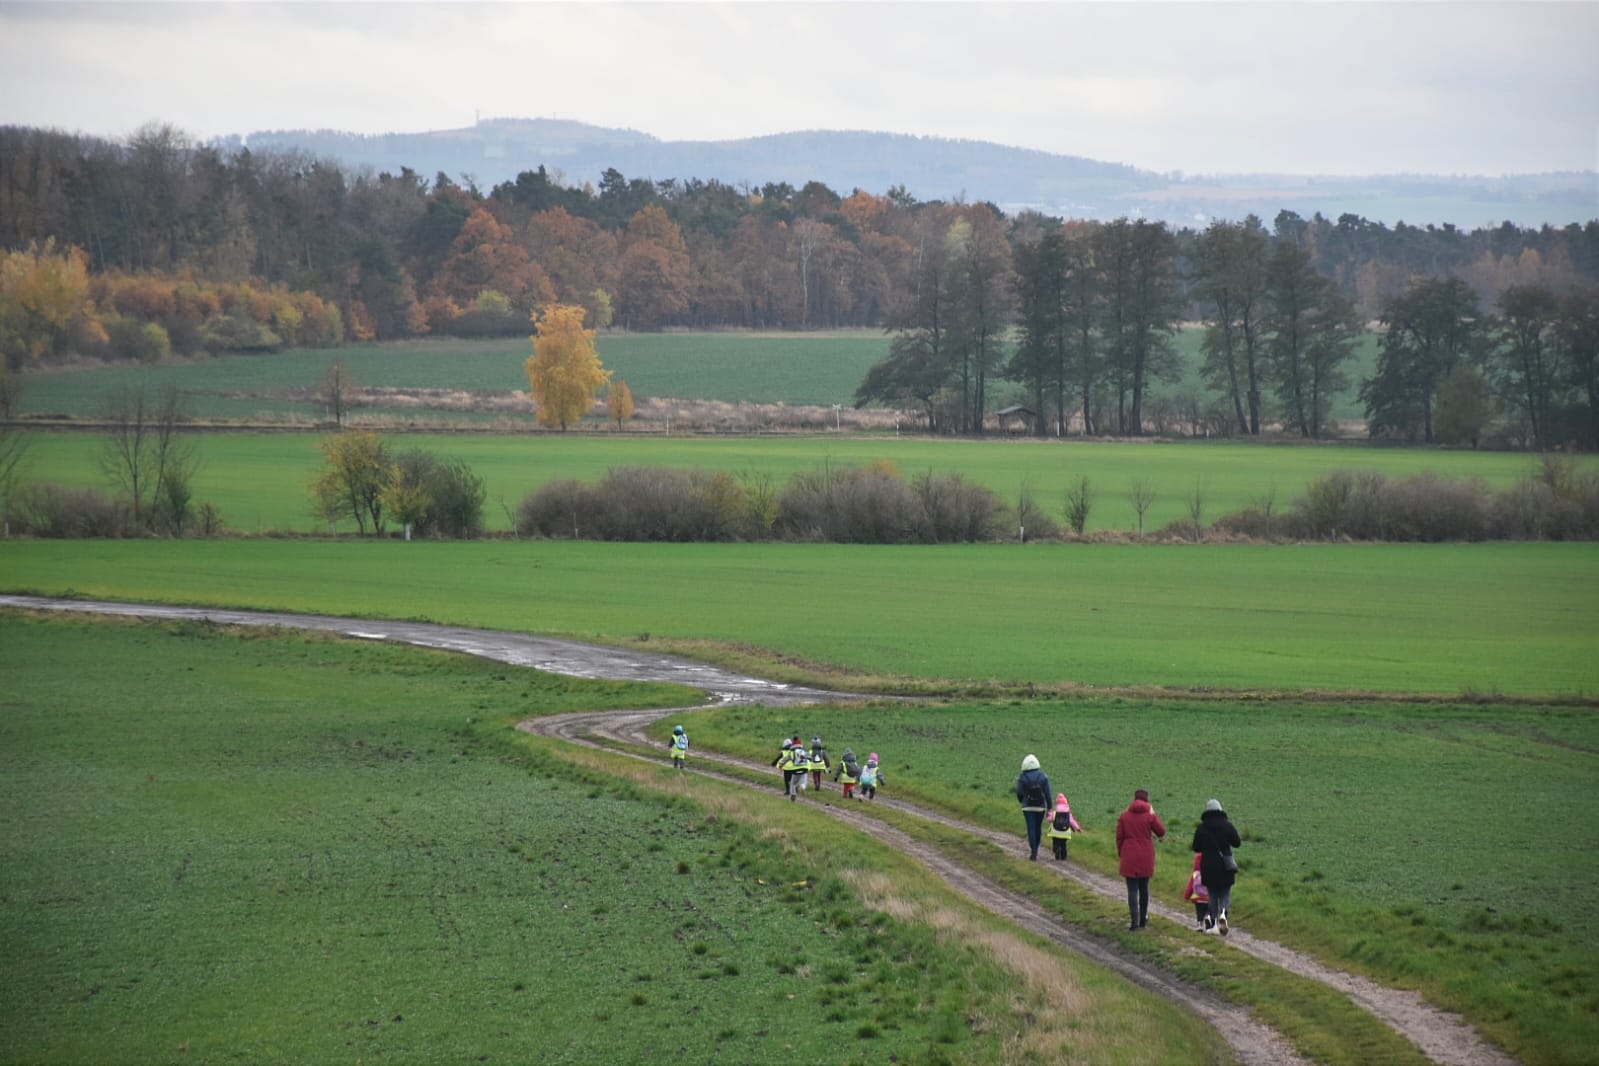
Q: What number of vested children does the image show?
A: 8